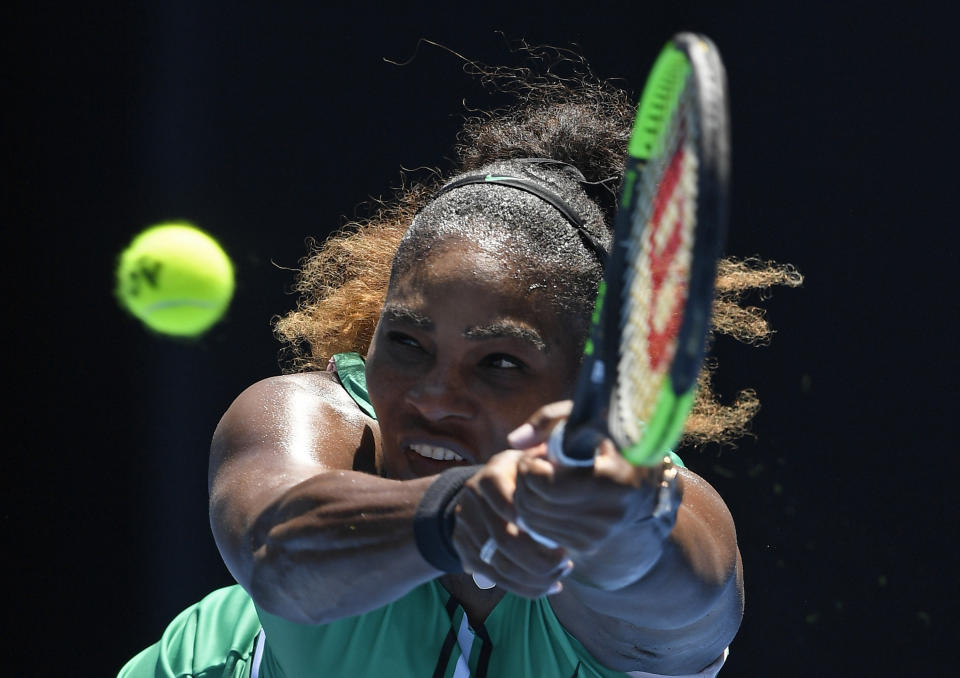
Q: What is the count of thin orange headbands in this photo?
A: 0